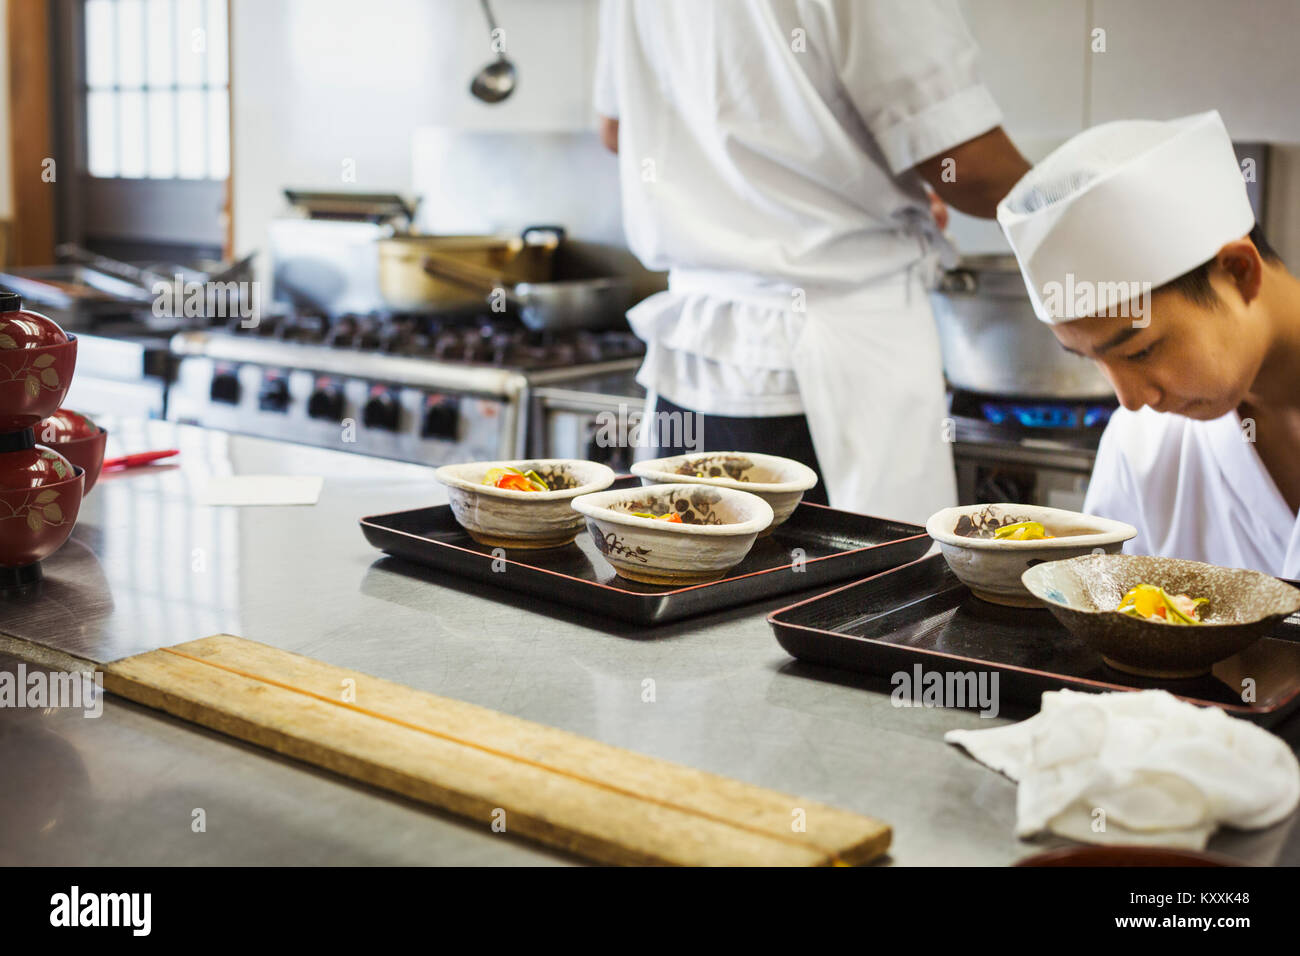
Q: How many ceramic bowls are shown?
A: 5